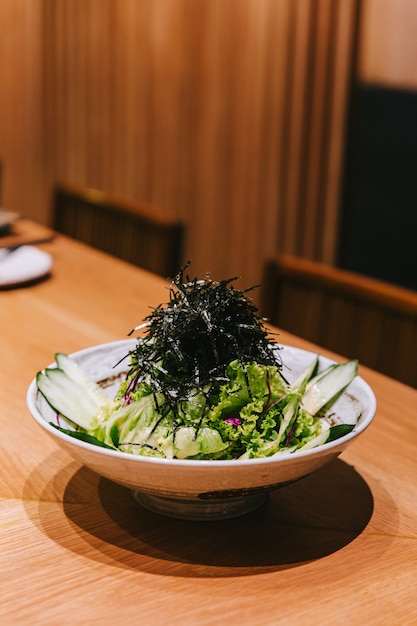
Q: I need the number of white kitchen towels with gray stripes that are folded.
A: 0